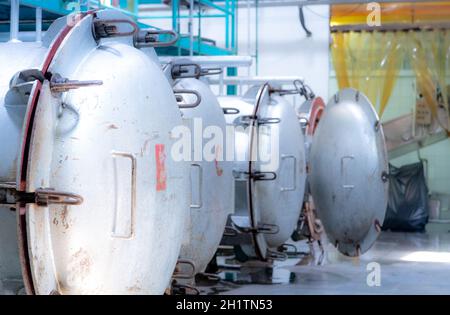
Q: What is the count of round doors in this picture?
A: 4